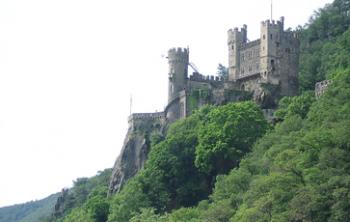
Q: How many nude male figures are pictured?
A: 0